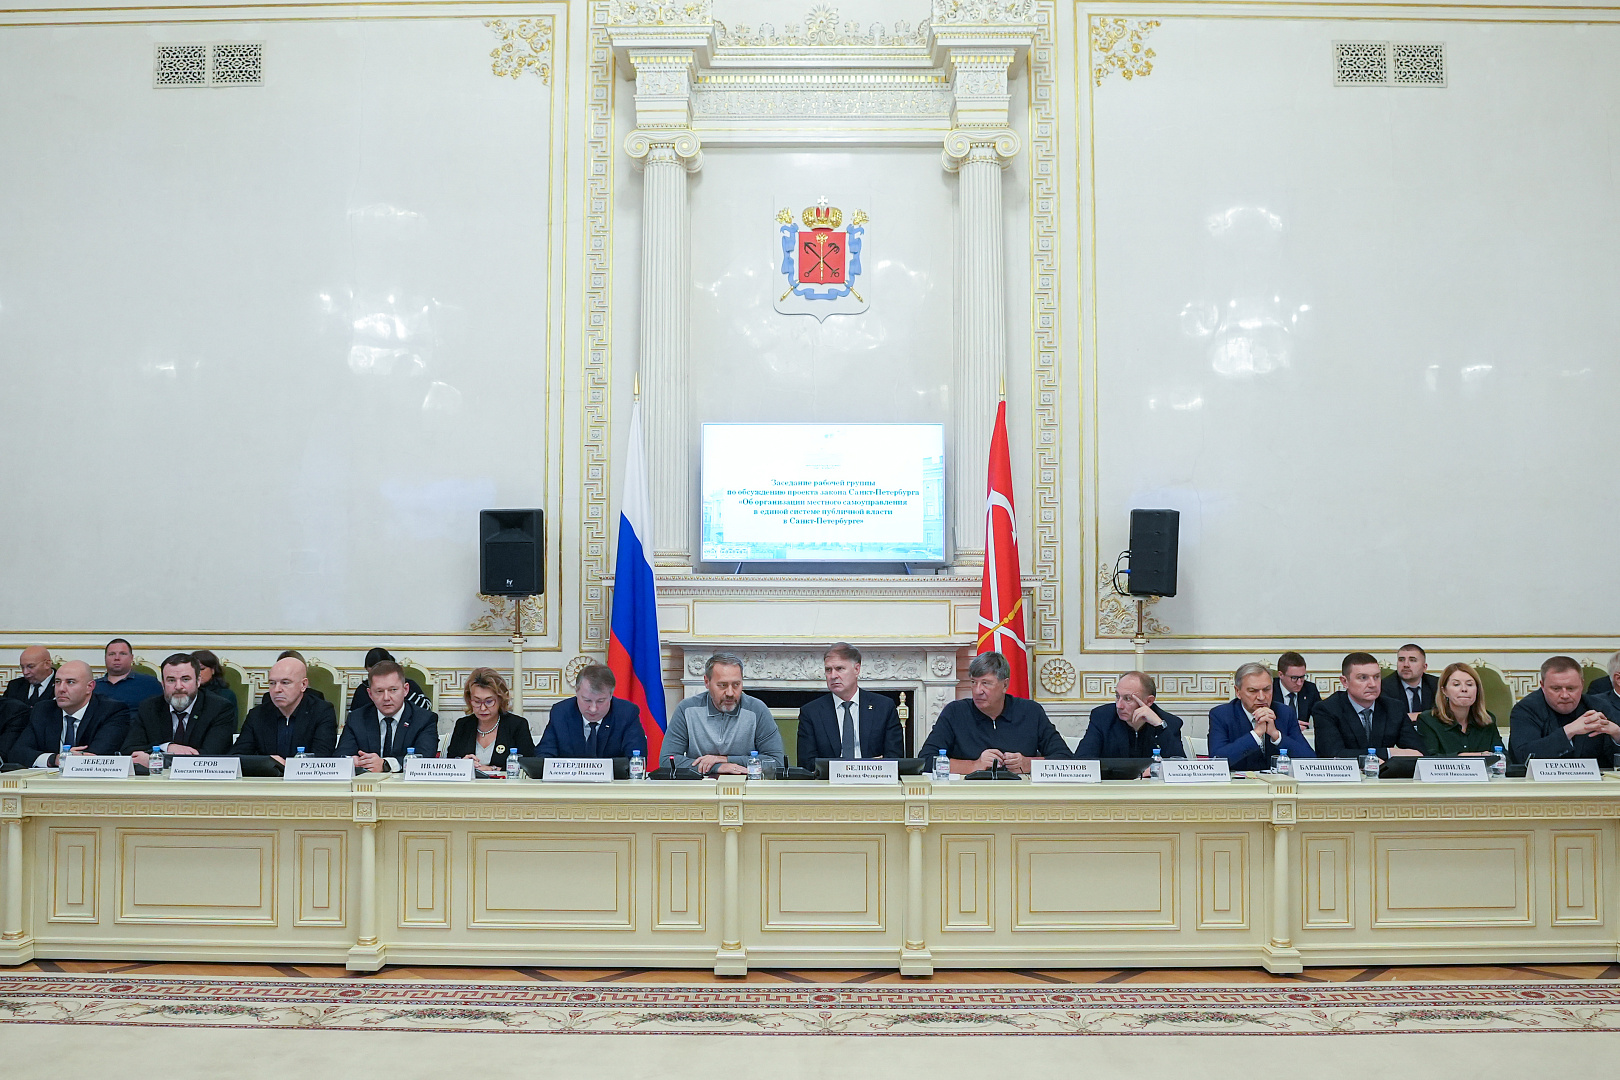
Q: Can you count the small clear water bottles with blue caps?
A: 12